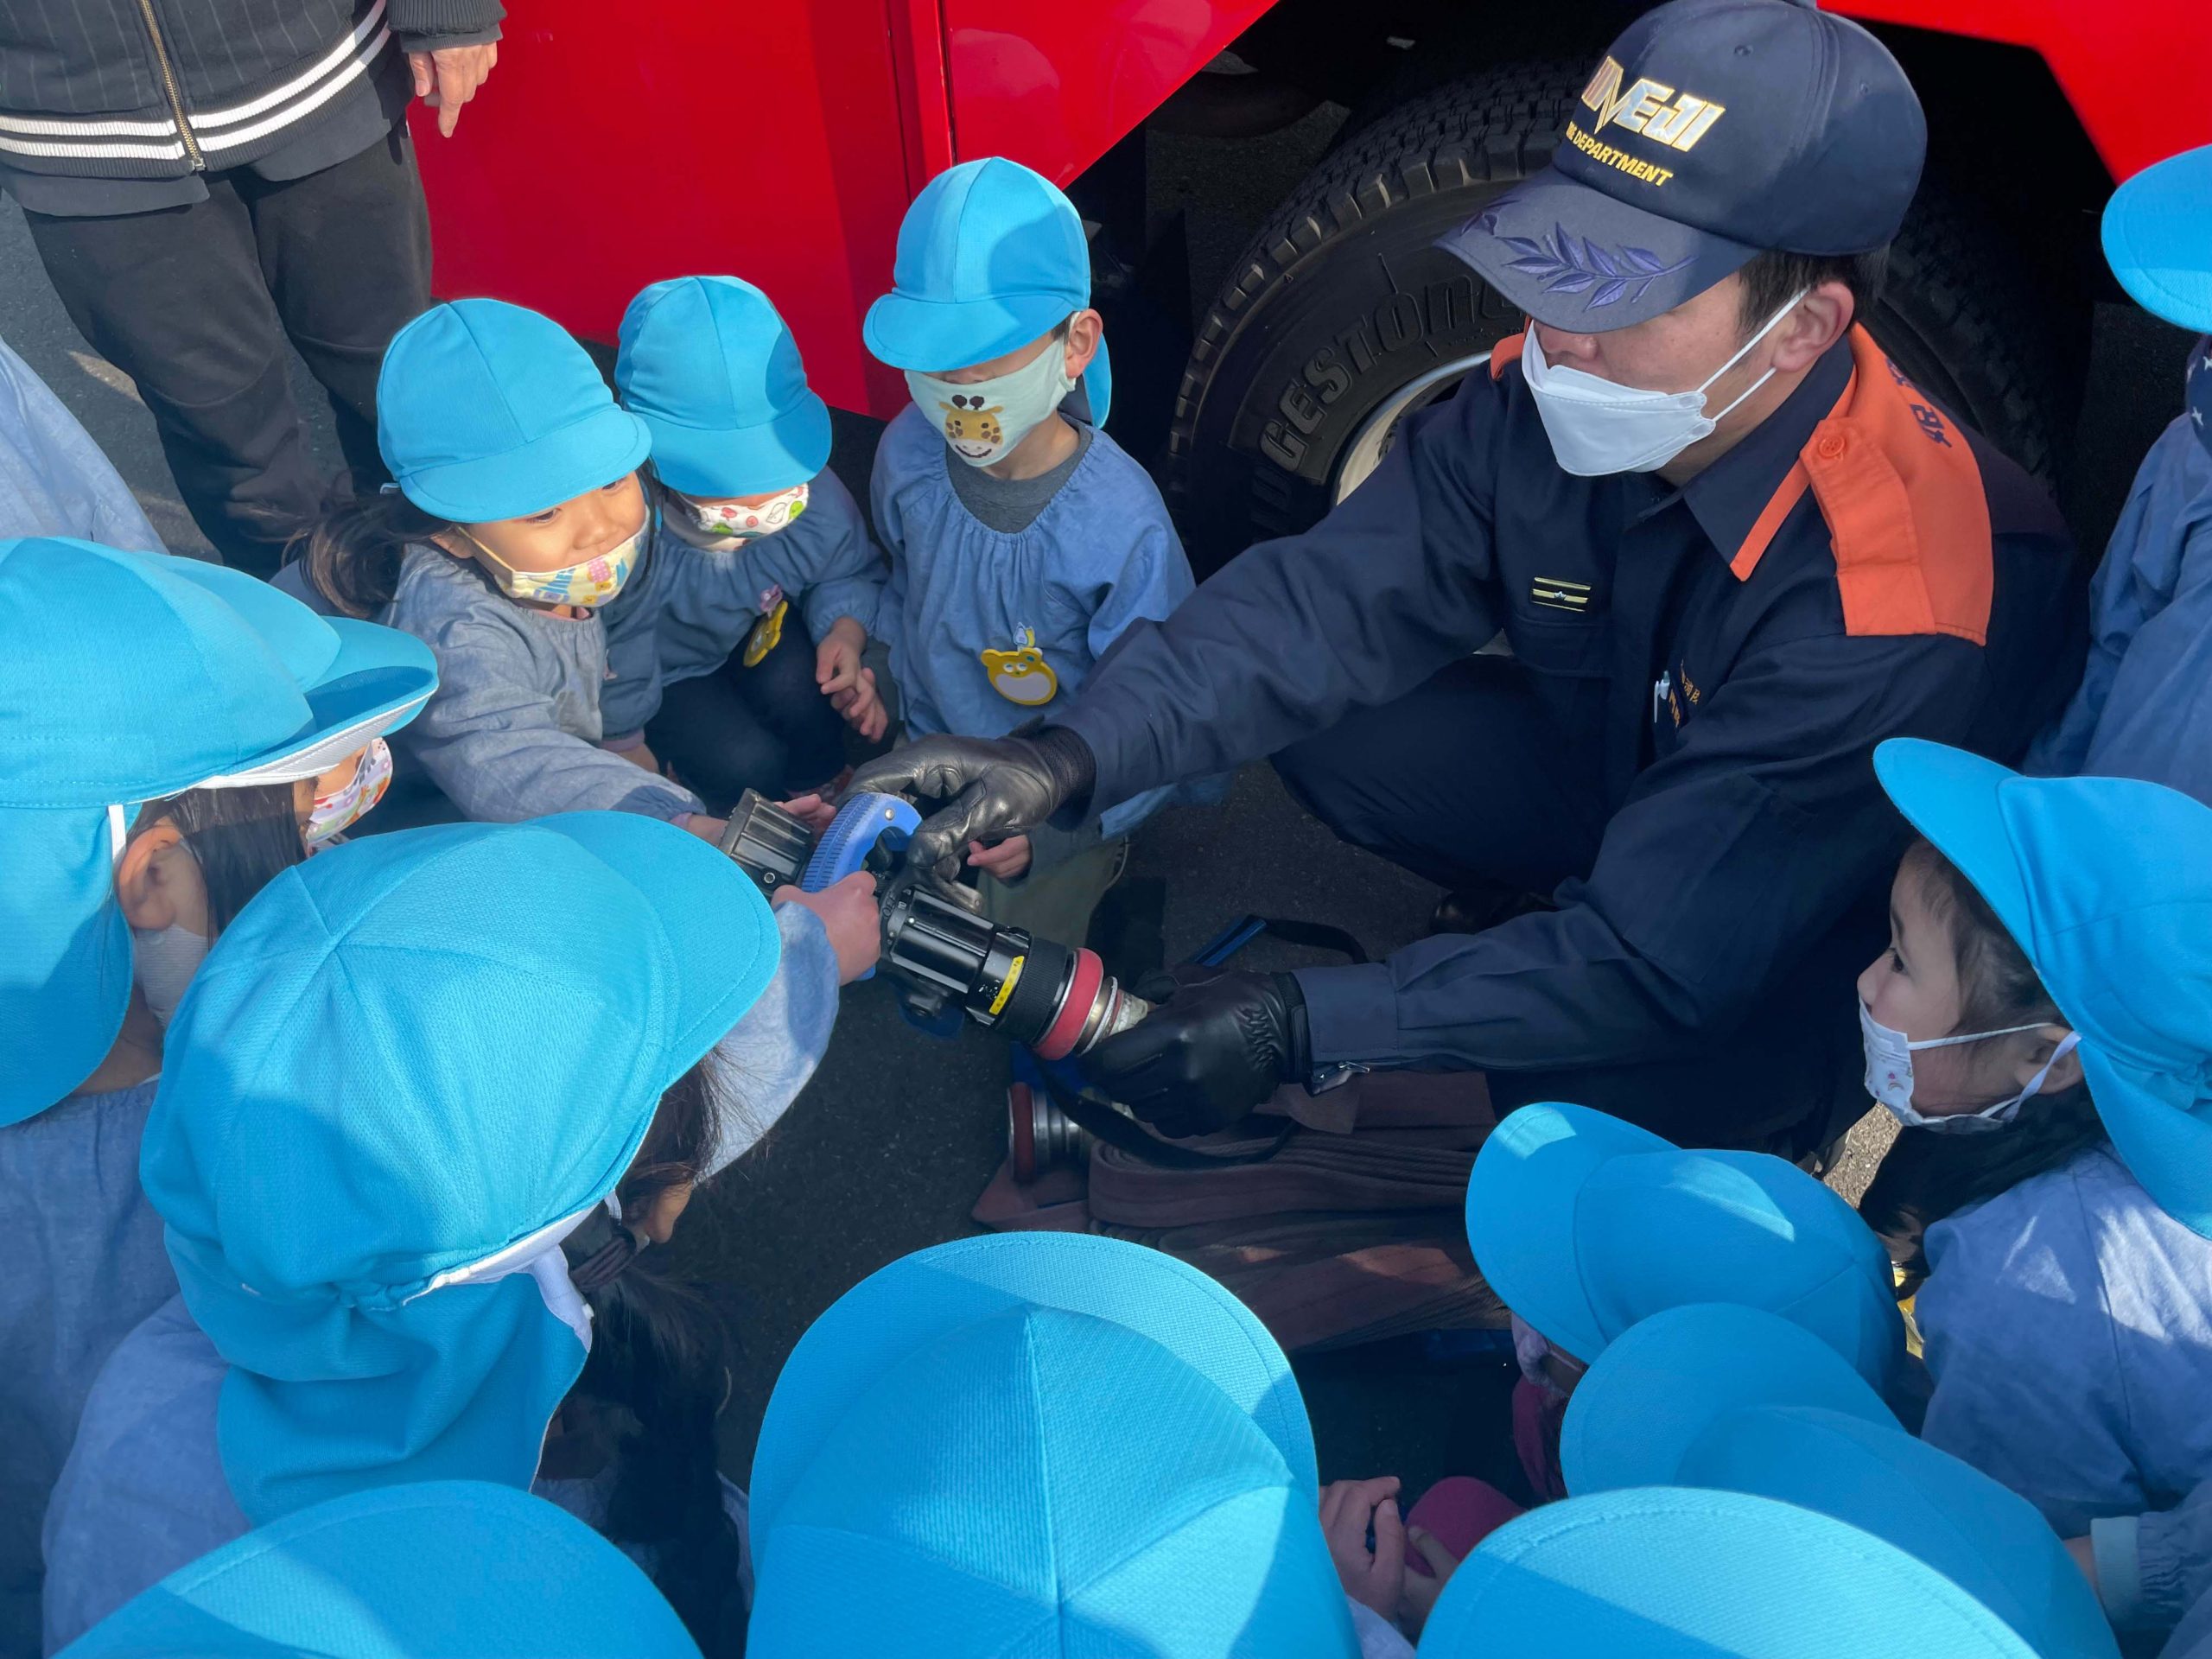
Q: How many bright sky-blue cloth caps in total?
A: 13